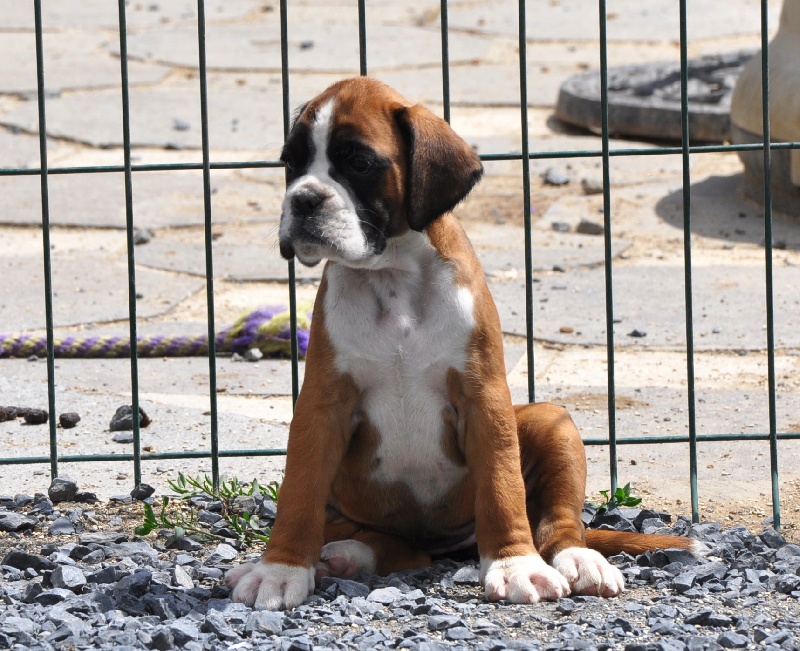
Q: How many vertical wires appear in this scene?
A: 10